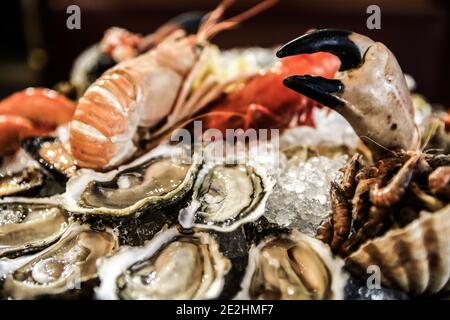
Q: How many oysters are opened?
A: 6